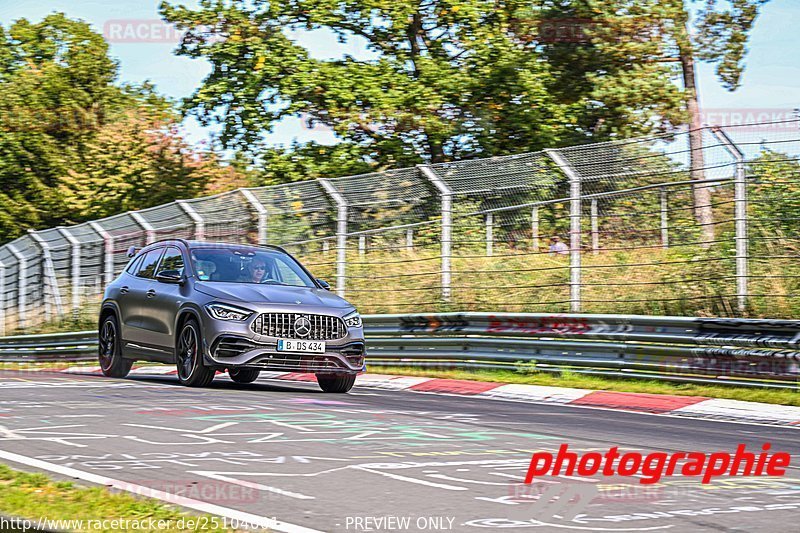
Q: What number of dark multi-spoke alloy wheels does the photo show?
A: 2